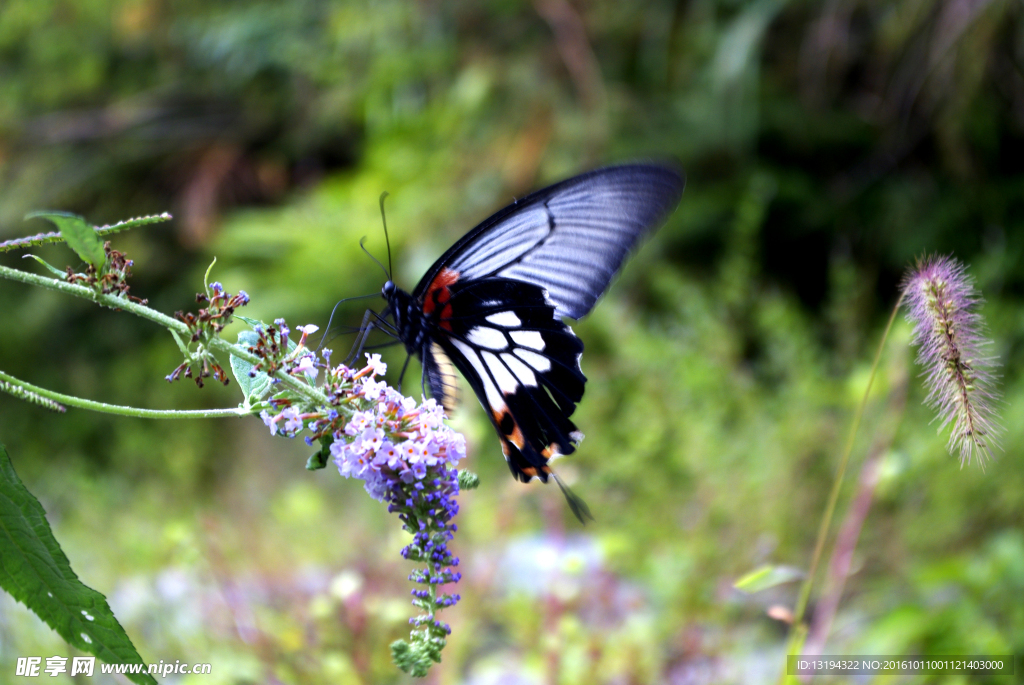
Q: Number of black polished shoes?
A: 0